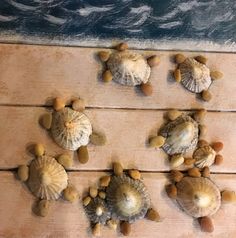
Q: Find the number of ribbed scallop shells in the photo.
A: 9